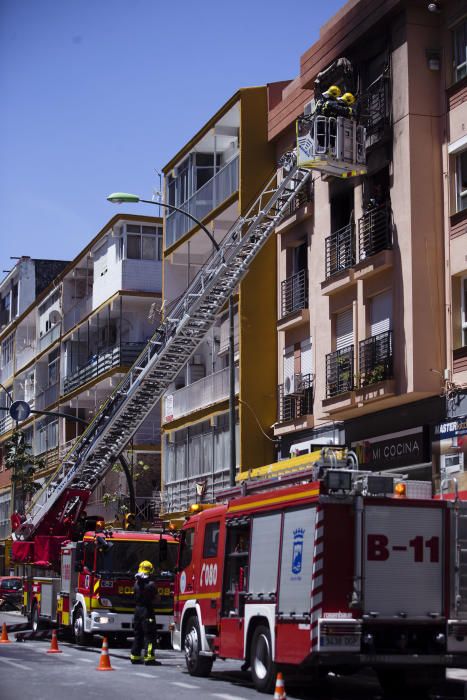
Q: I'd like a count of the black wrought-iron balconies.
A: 8